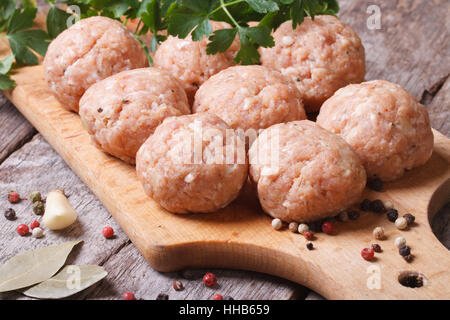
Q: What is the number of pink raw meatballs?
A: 8